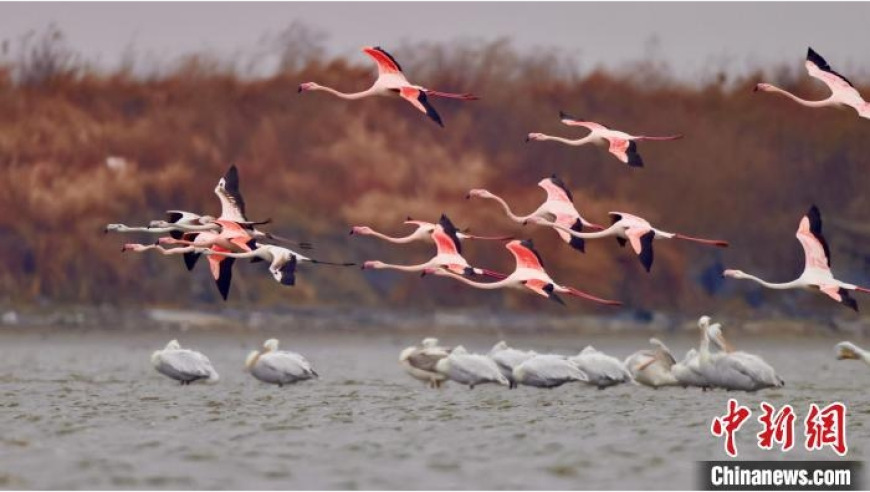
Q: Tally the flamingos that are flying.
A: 14